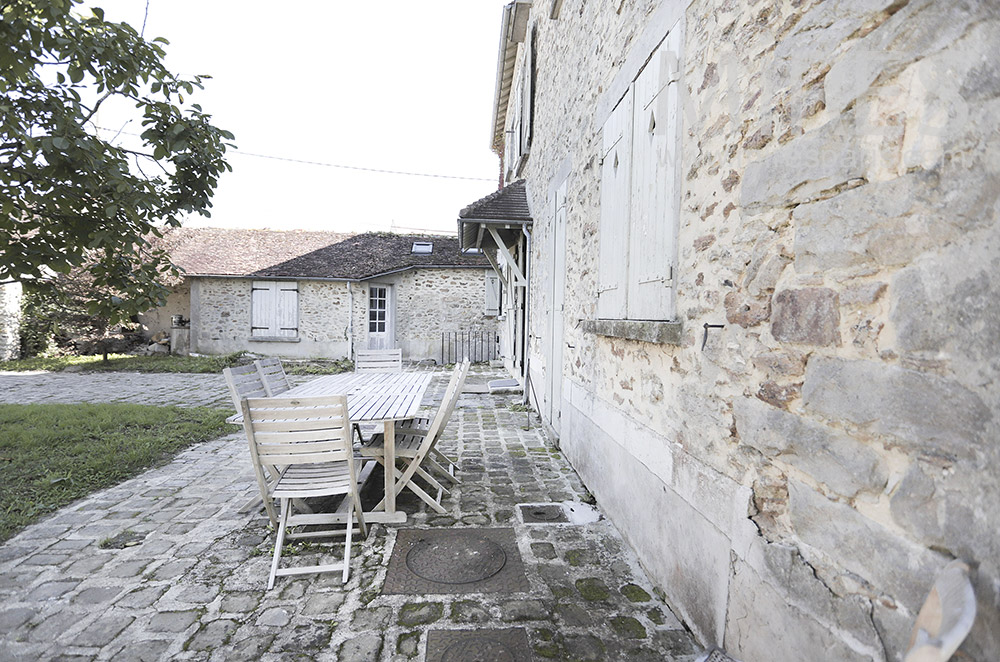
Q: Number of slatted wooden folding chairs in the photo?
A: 6